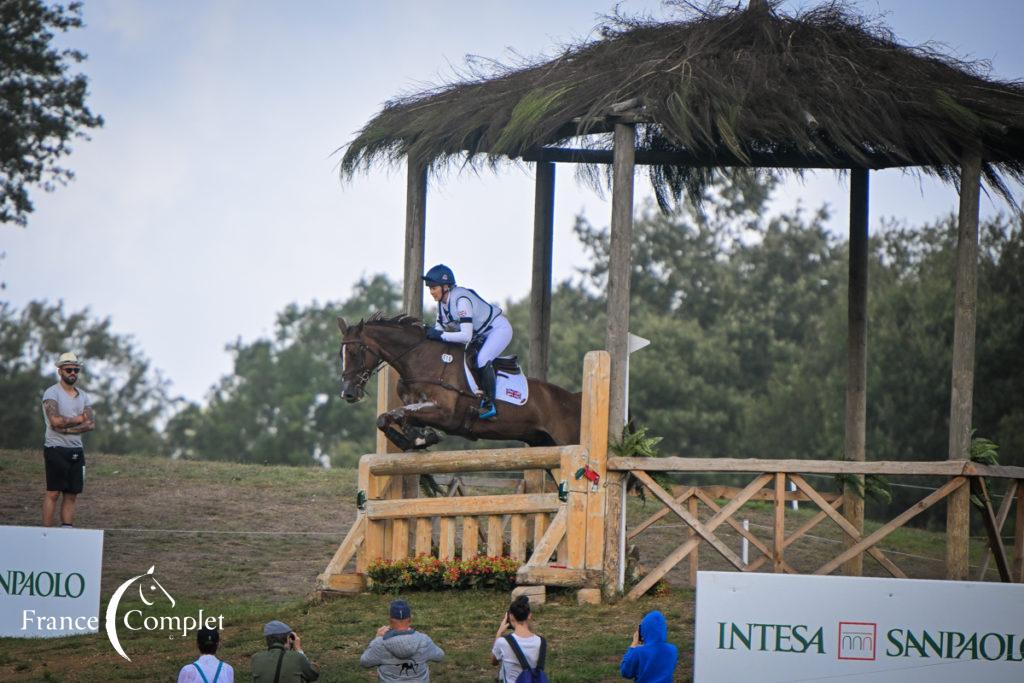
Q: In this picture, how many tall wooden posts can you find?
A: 5